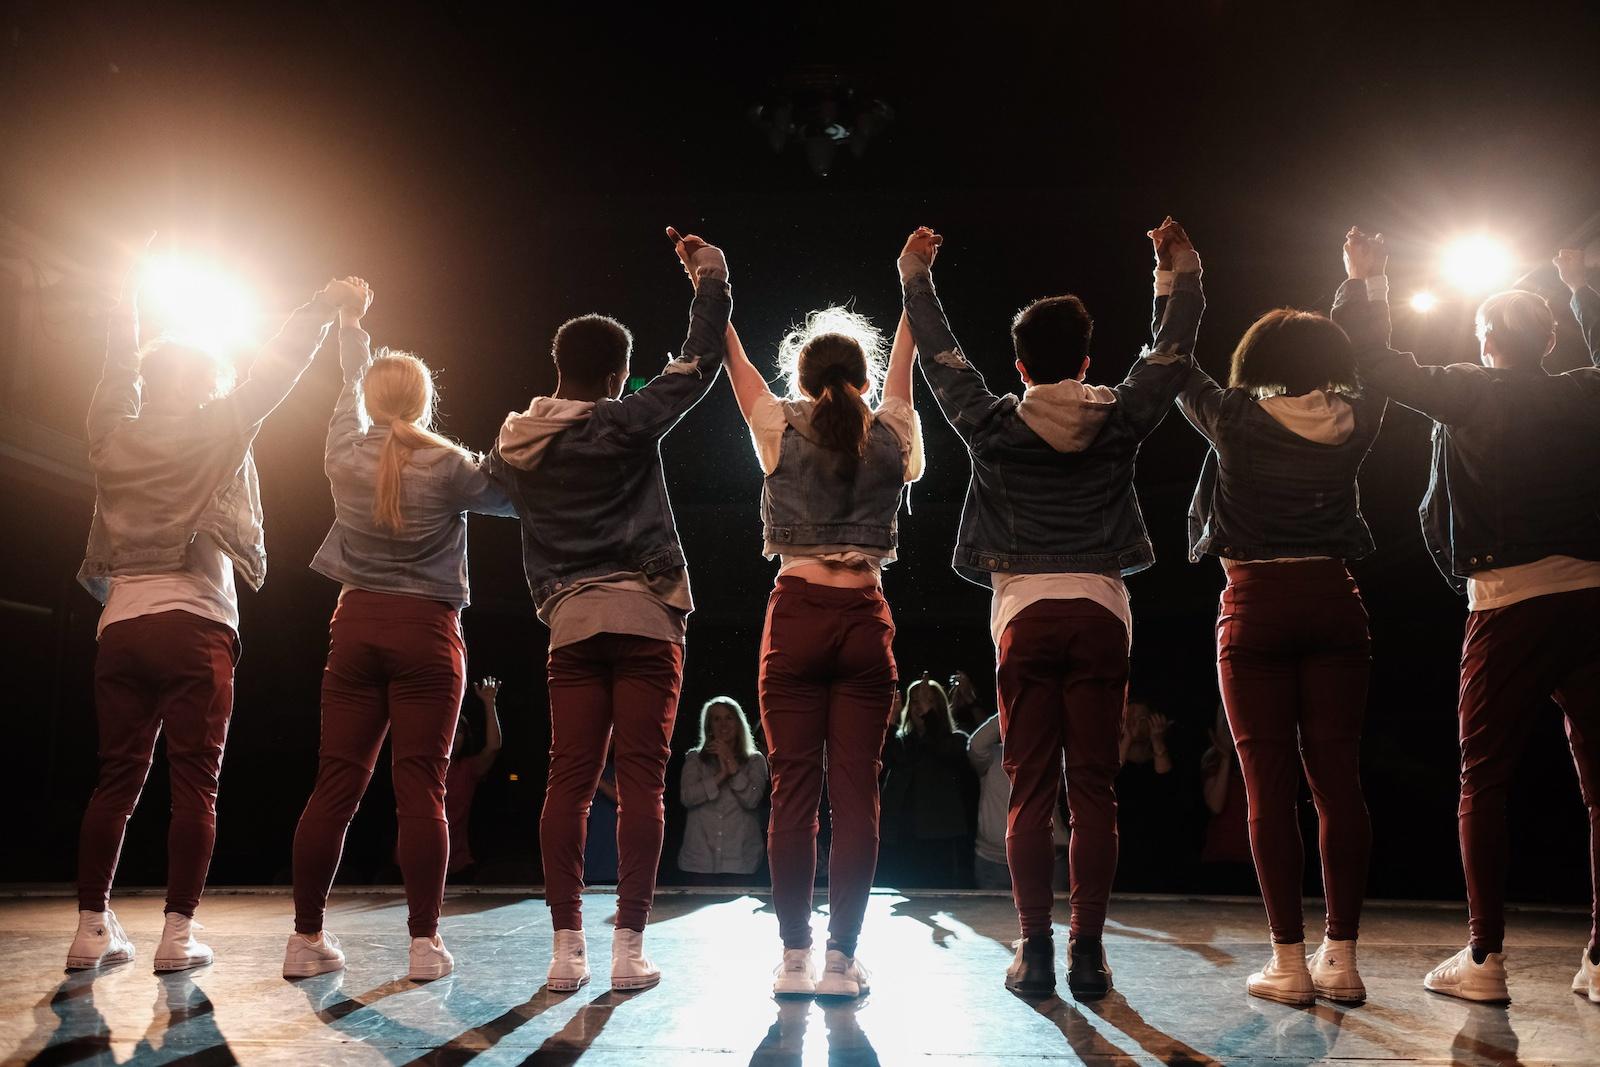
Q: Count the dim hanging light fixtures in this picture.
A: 1